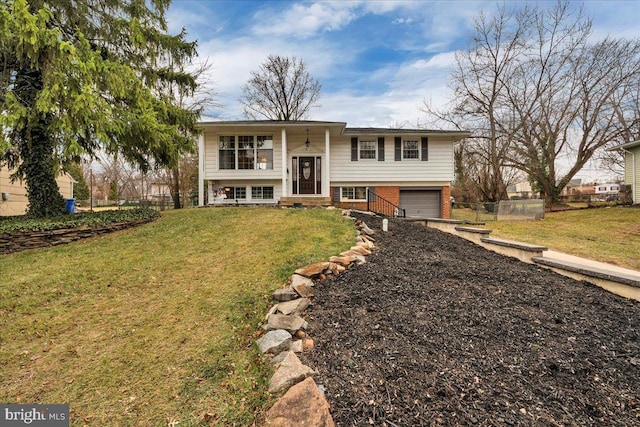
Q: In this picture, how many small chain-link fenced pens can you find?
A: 1